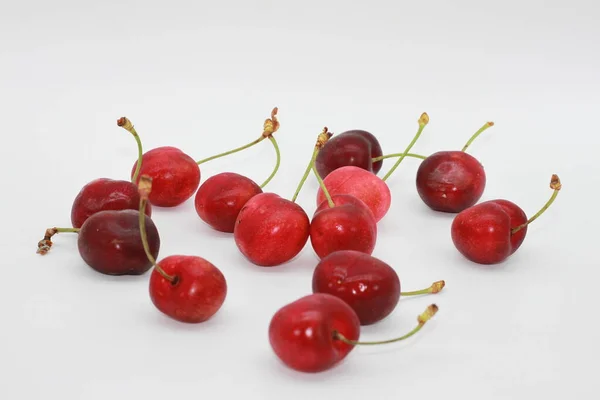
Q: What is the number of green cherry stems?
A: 13